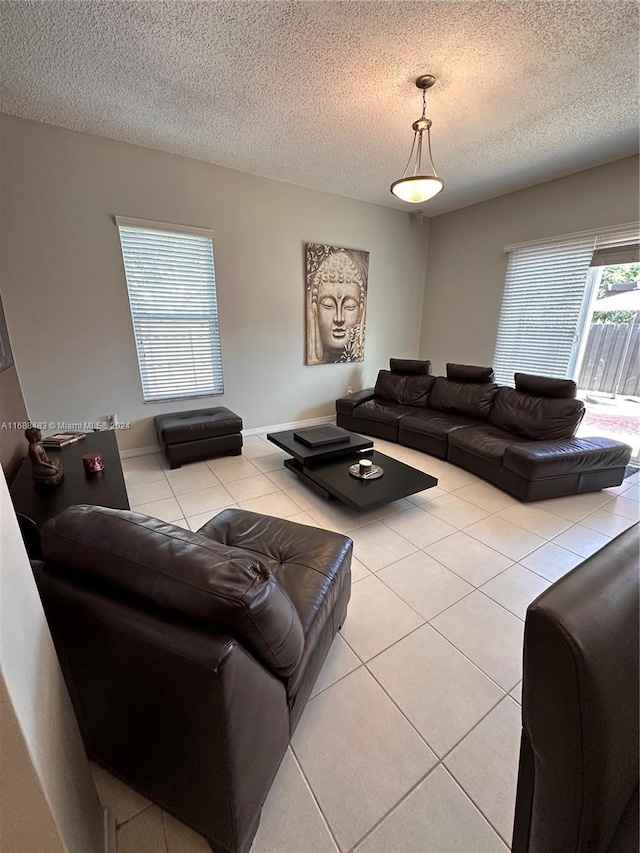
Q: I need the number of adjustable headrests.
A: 3